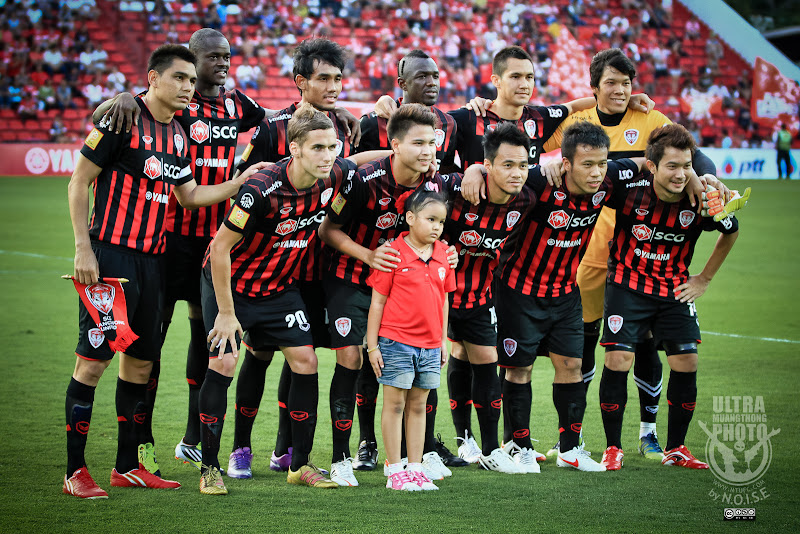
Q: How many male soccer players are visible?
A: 11